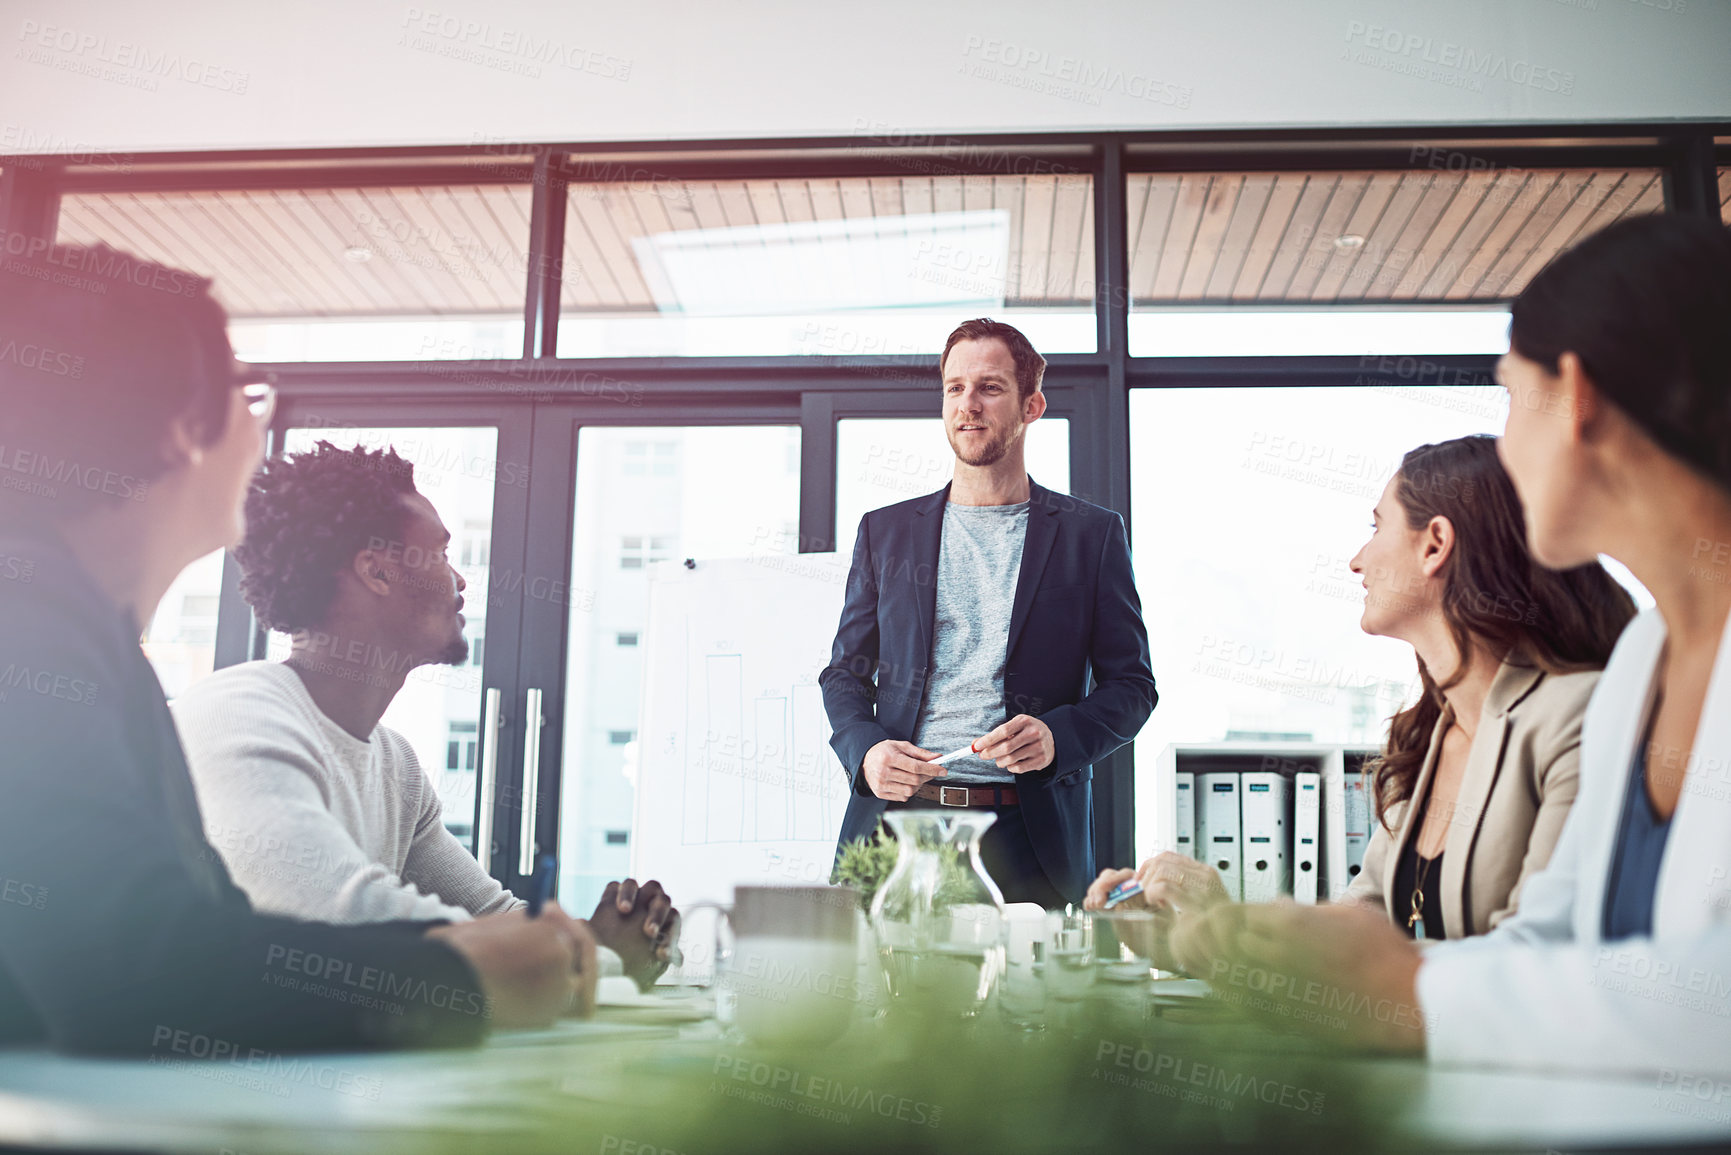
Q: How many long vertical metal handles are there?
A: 2